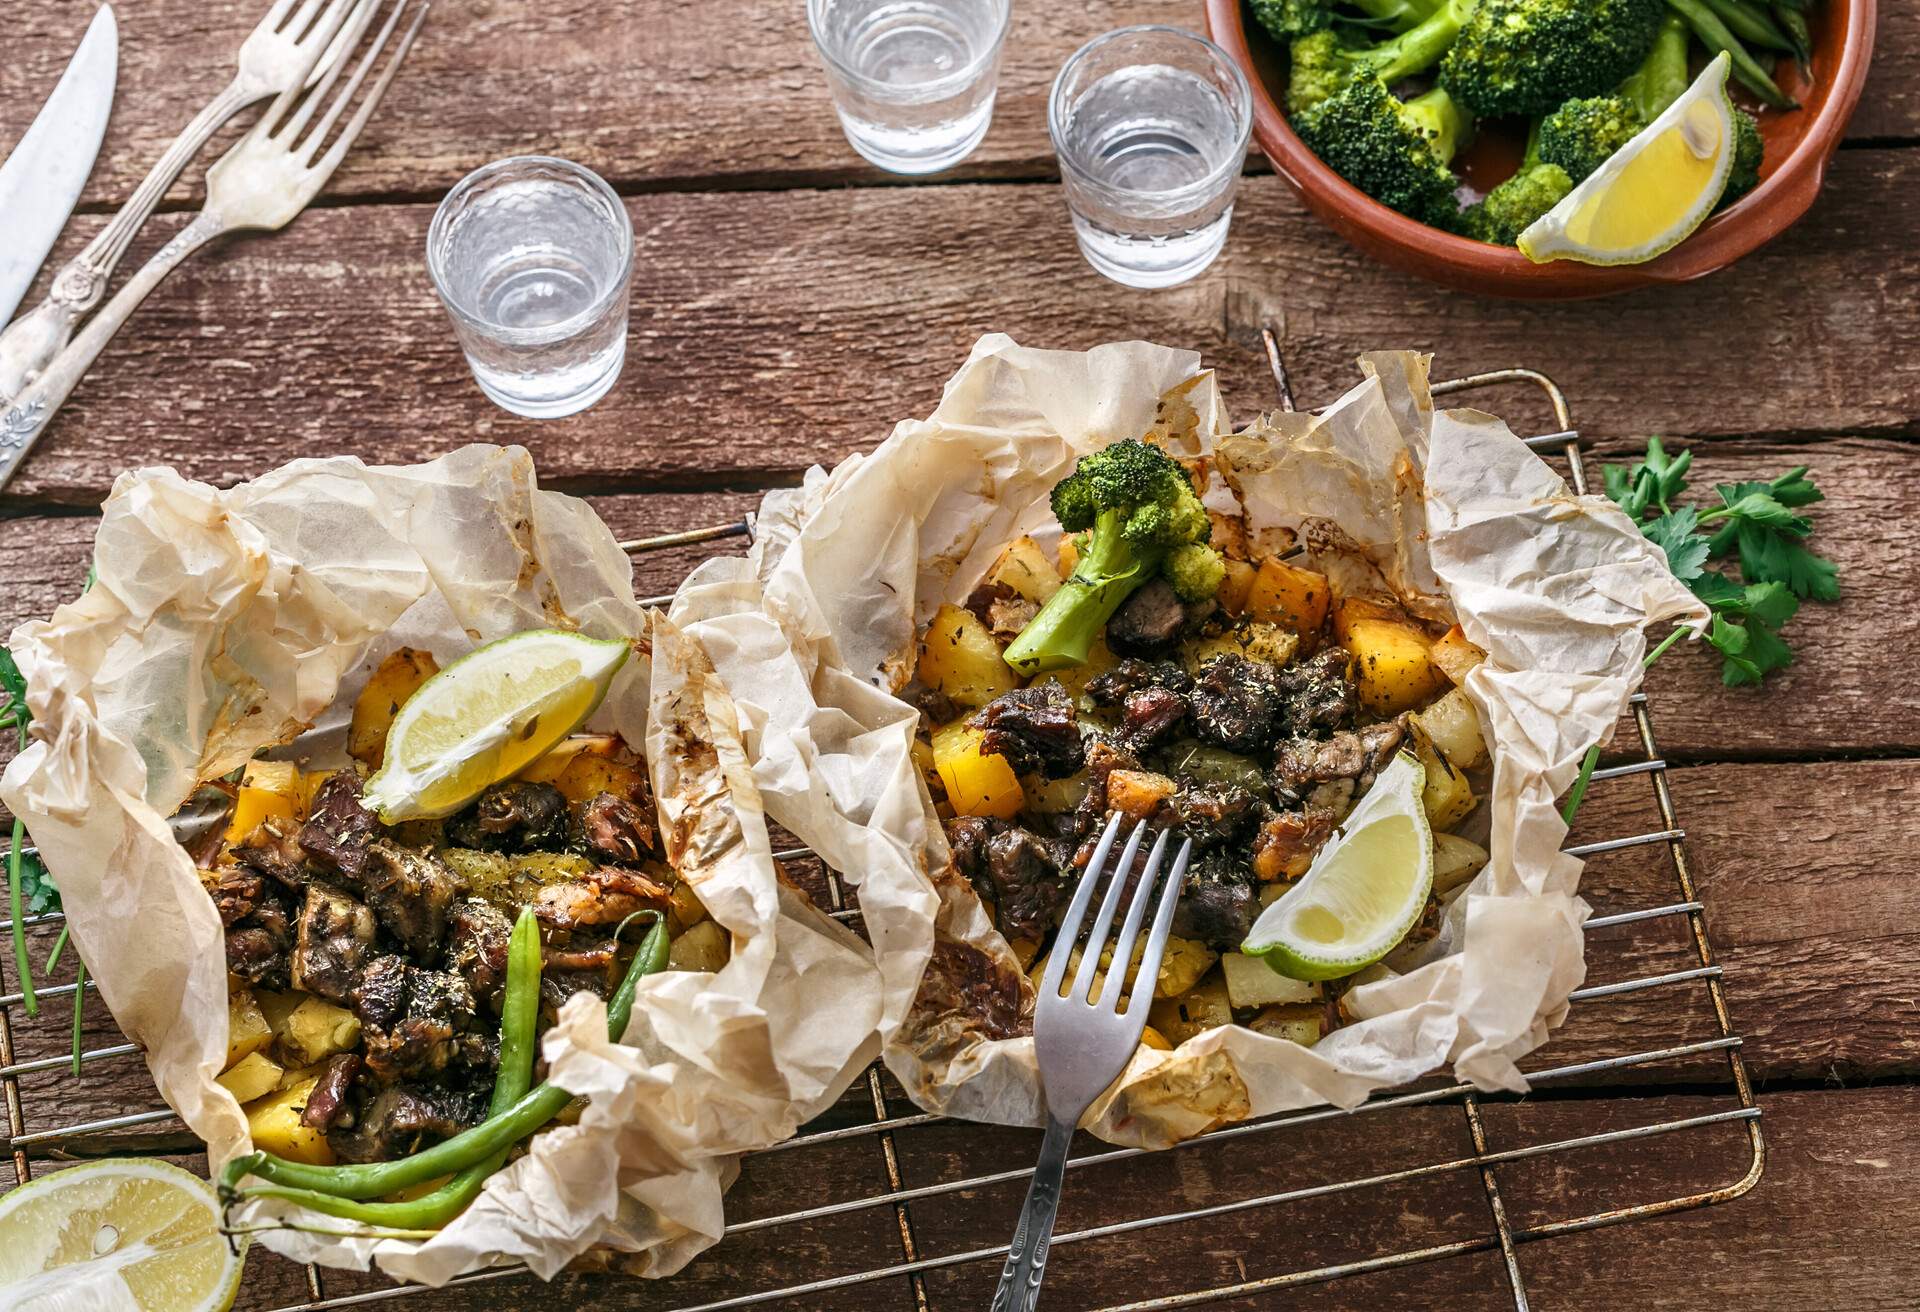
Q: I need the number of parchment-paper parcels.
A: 2